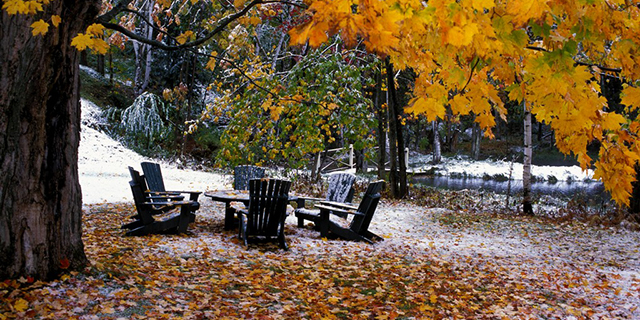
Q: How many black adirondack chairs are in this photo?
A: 6